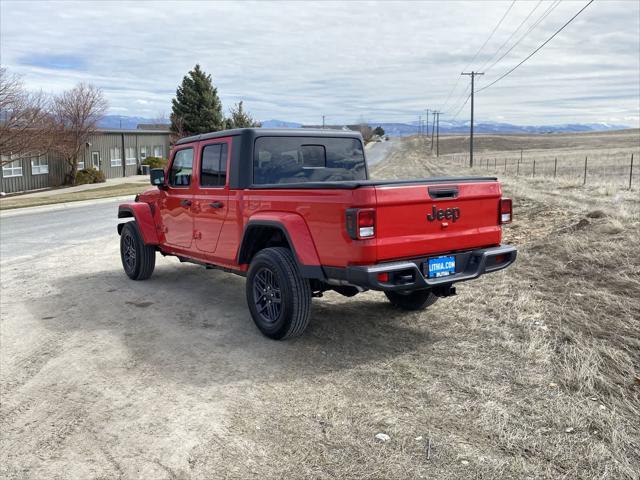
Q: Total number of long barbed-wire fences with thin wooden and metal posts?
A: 1